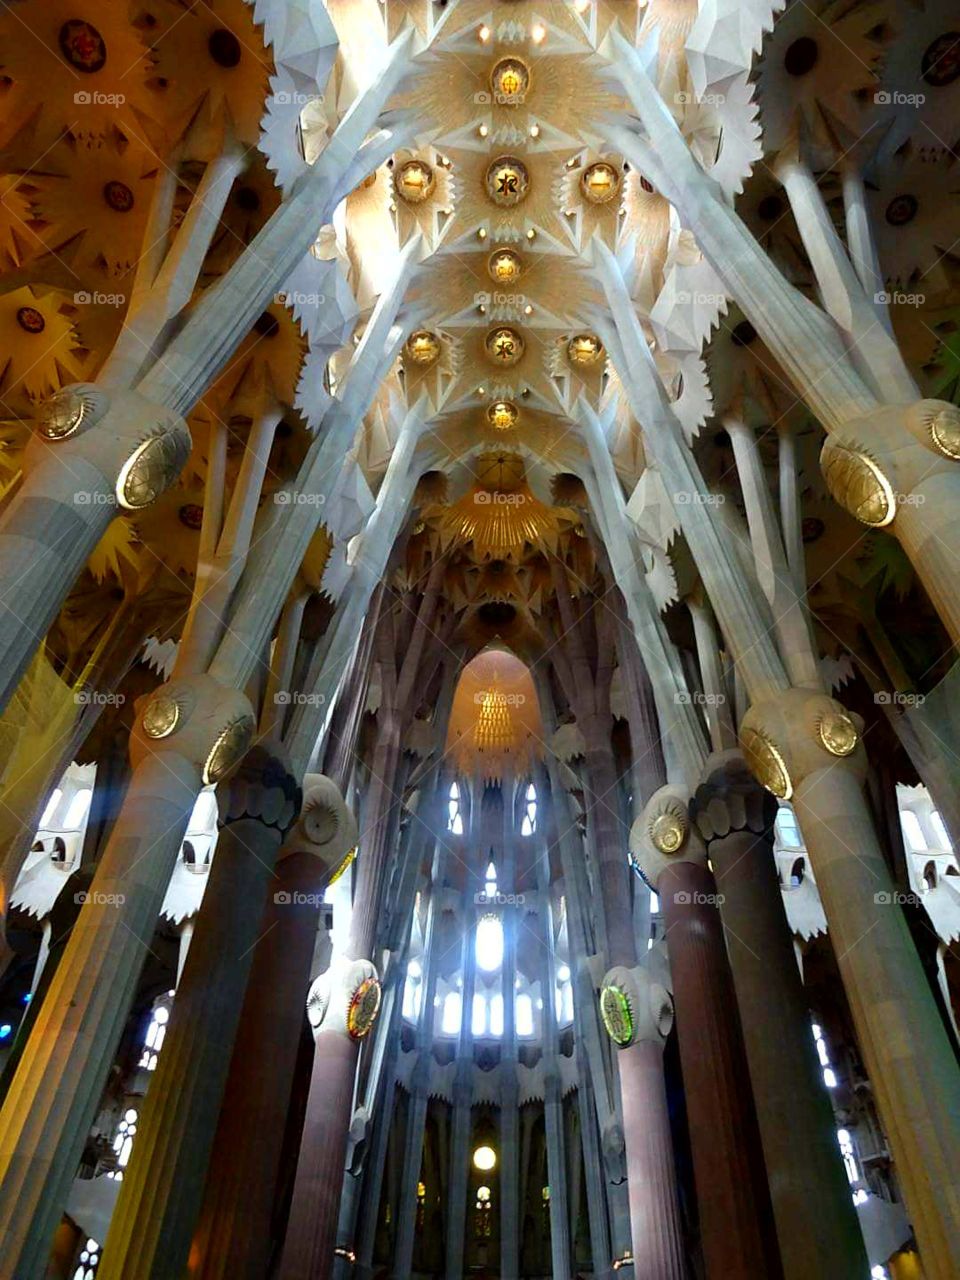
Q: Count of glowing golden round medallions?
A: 9